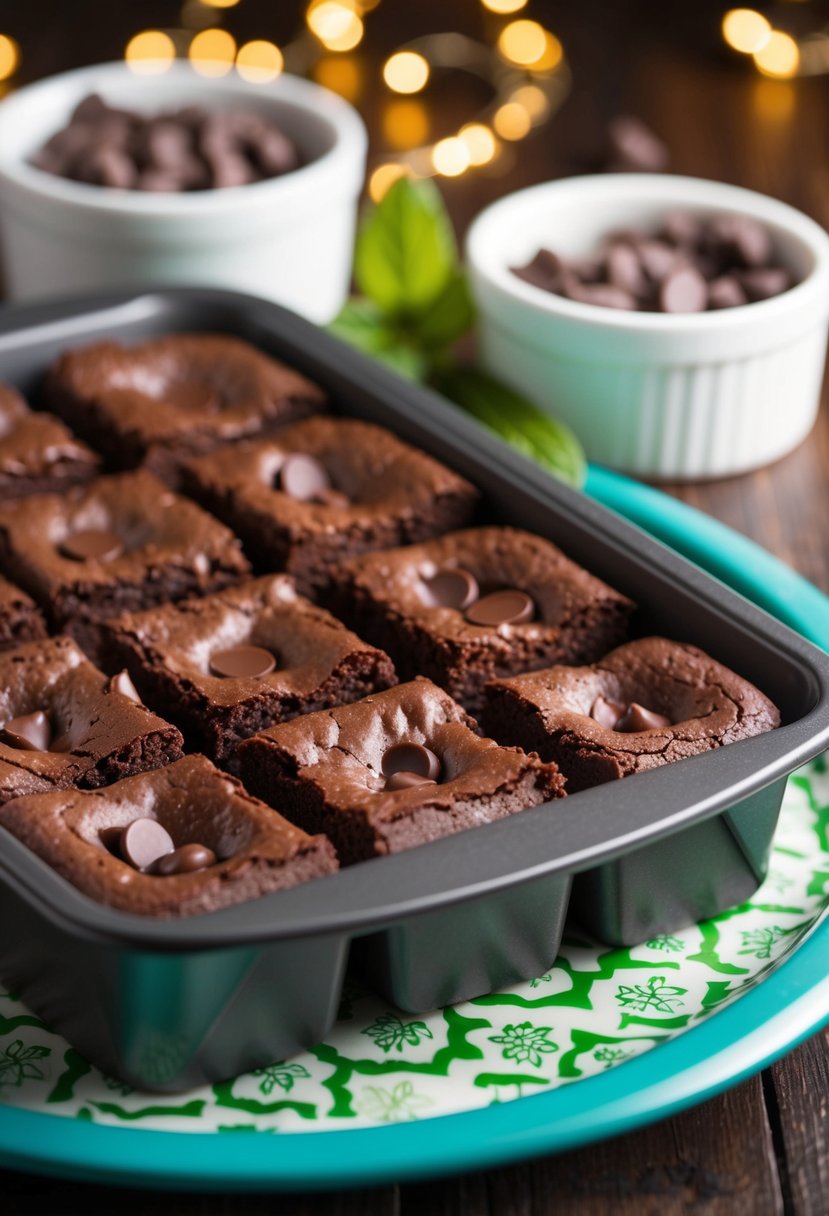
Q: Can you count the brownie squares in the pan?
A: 11